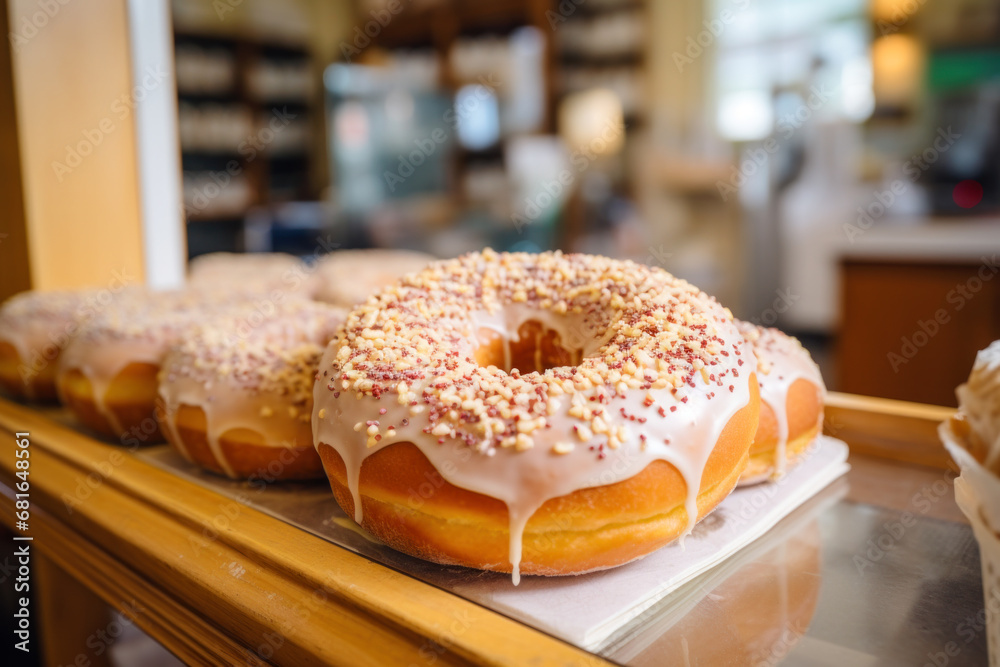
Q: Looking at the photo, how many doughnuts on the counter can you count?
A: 7